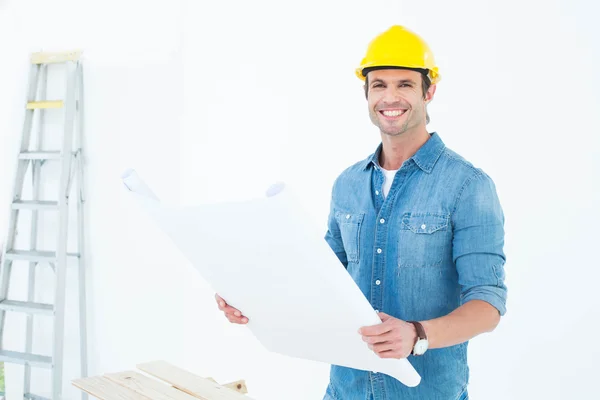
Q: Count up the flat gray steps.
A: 5